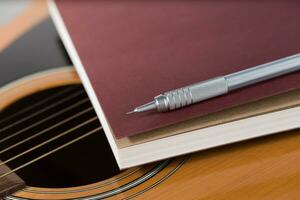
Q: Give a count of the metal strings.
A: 6